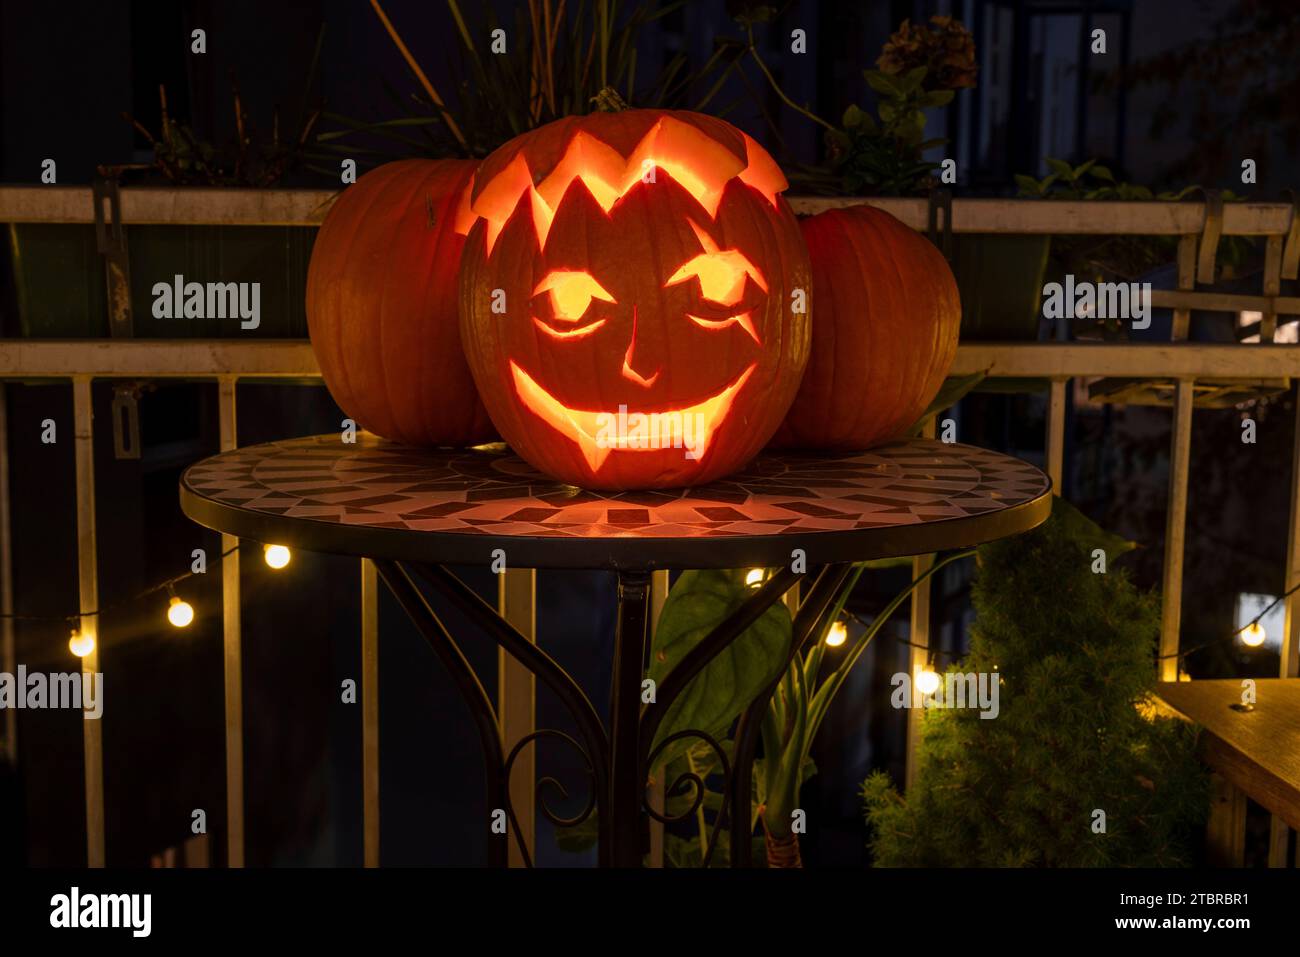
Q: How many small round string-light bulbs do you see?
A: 7